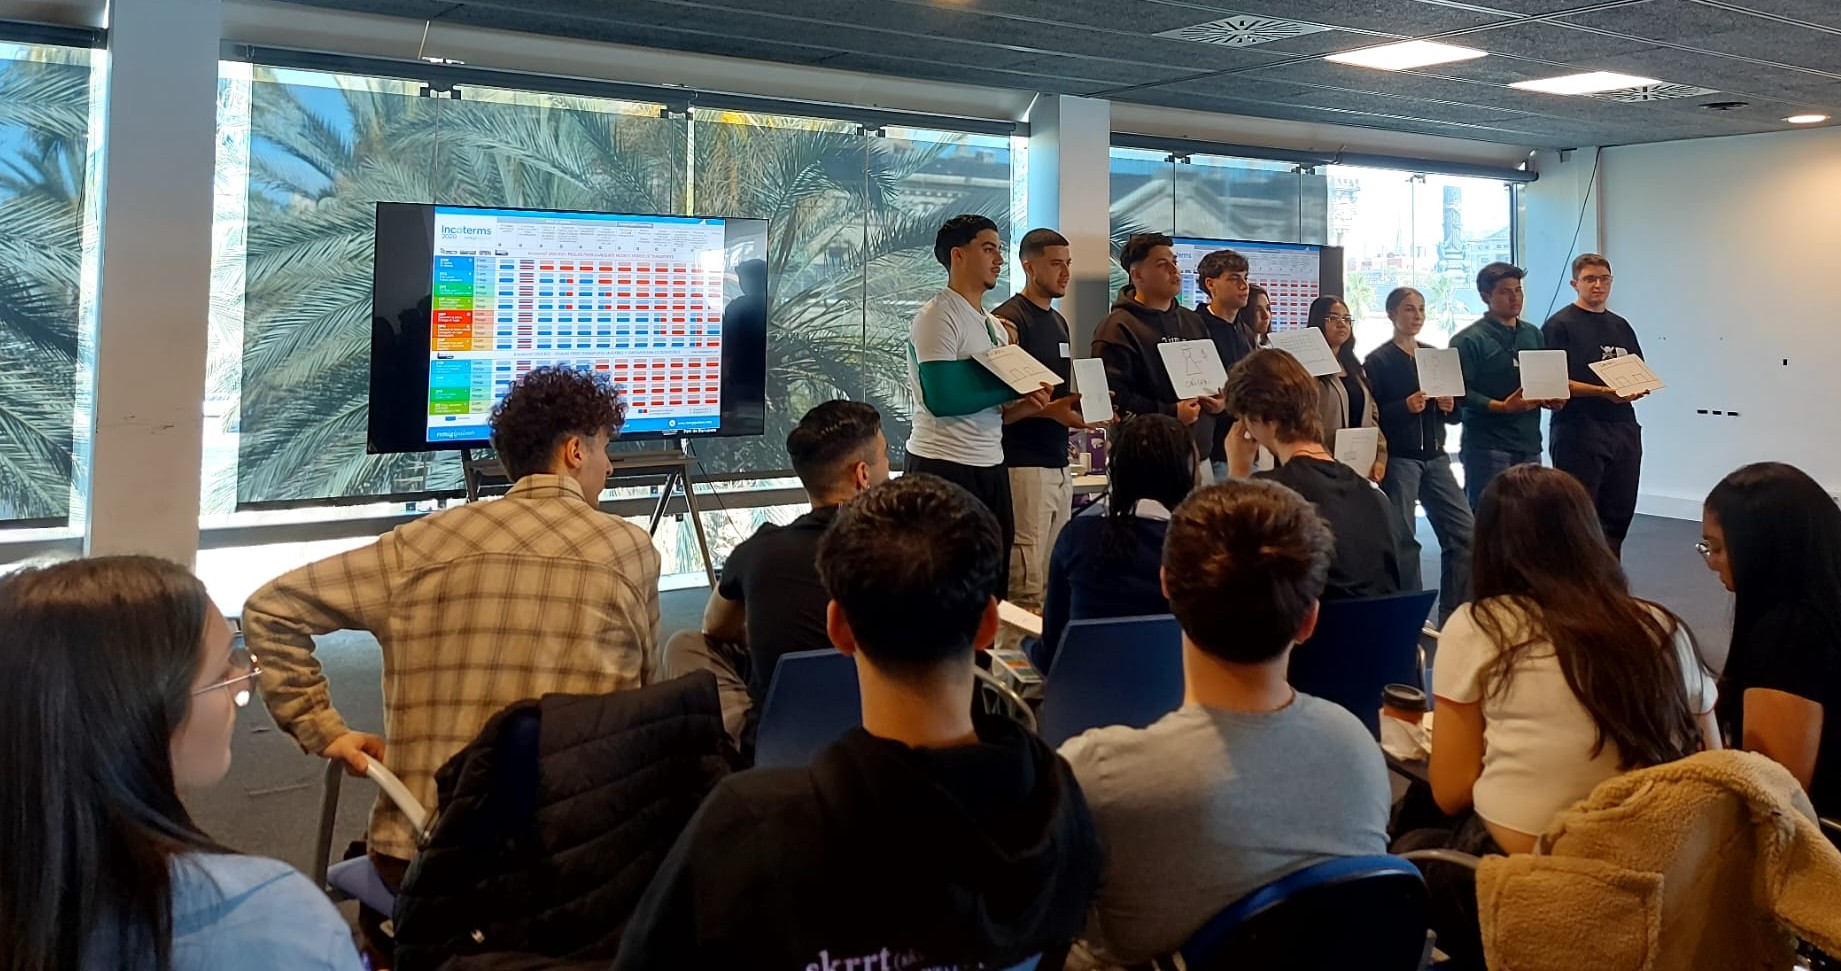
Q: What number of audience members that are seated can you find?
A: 9